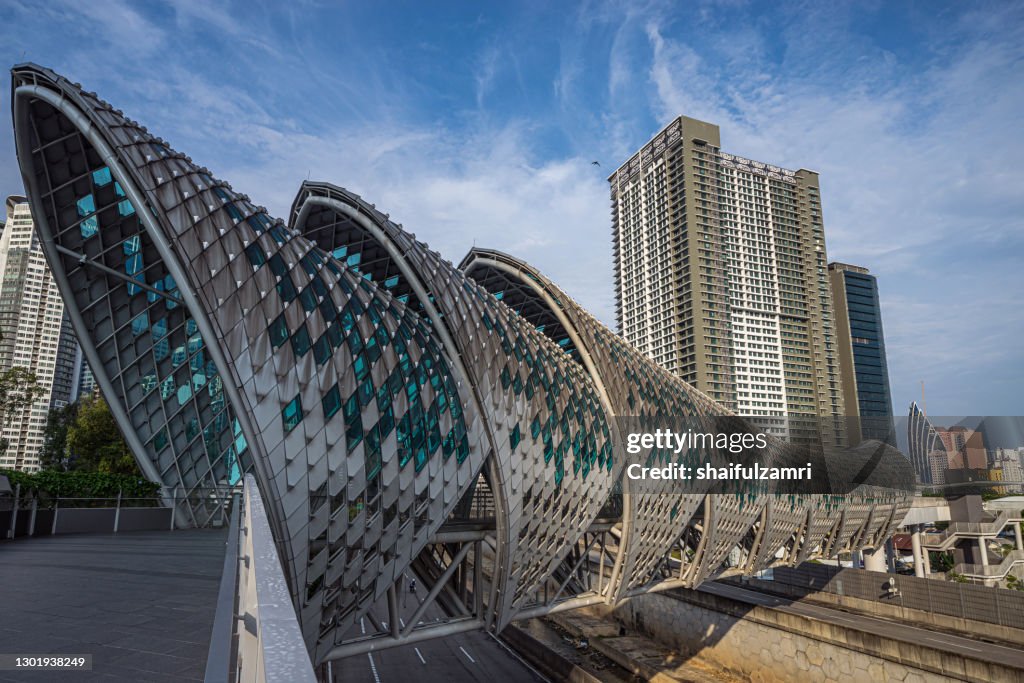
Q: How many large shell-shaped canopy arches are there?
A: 3